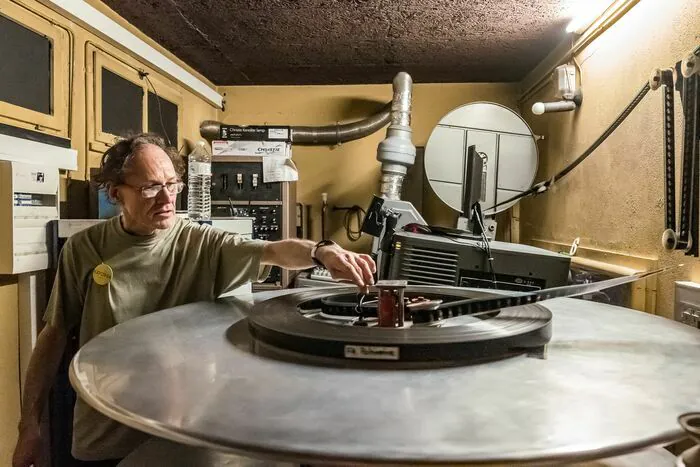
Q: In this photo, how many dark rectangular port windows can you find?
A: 3